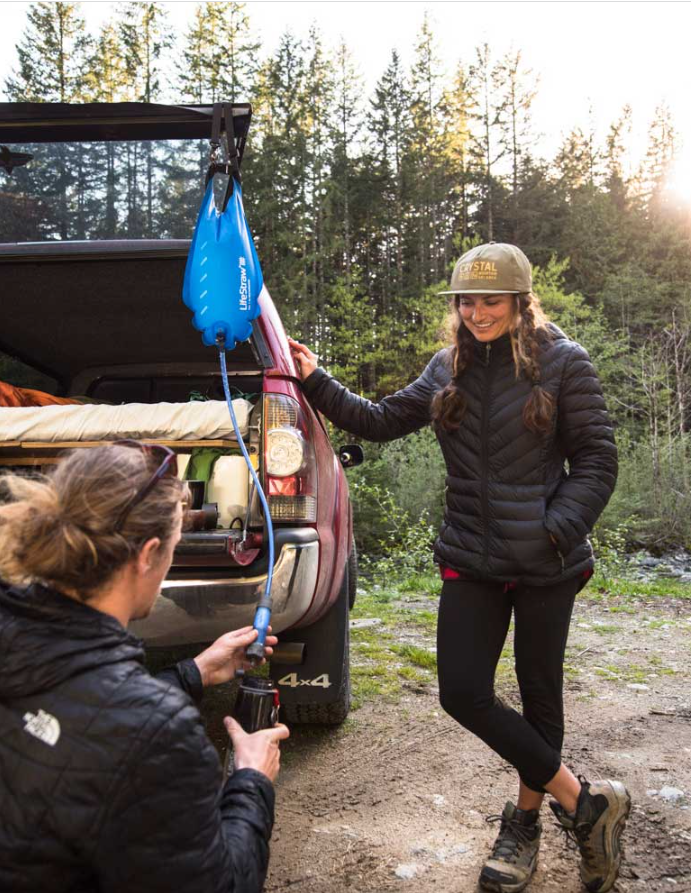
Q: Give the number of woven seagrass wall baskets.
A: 0